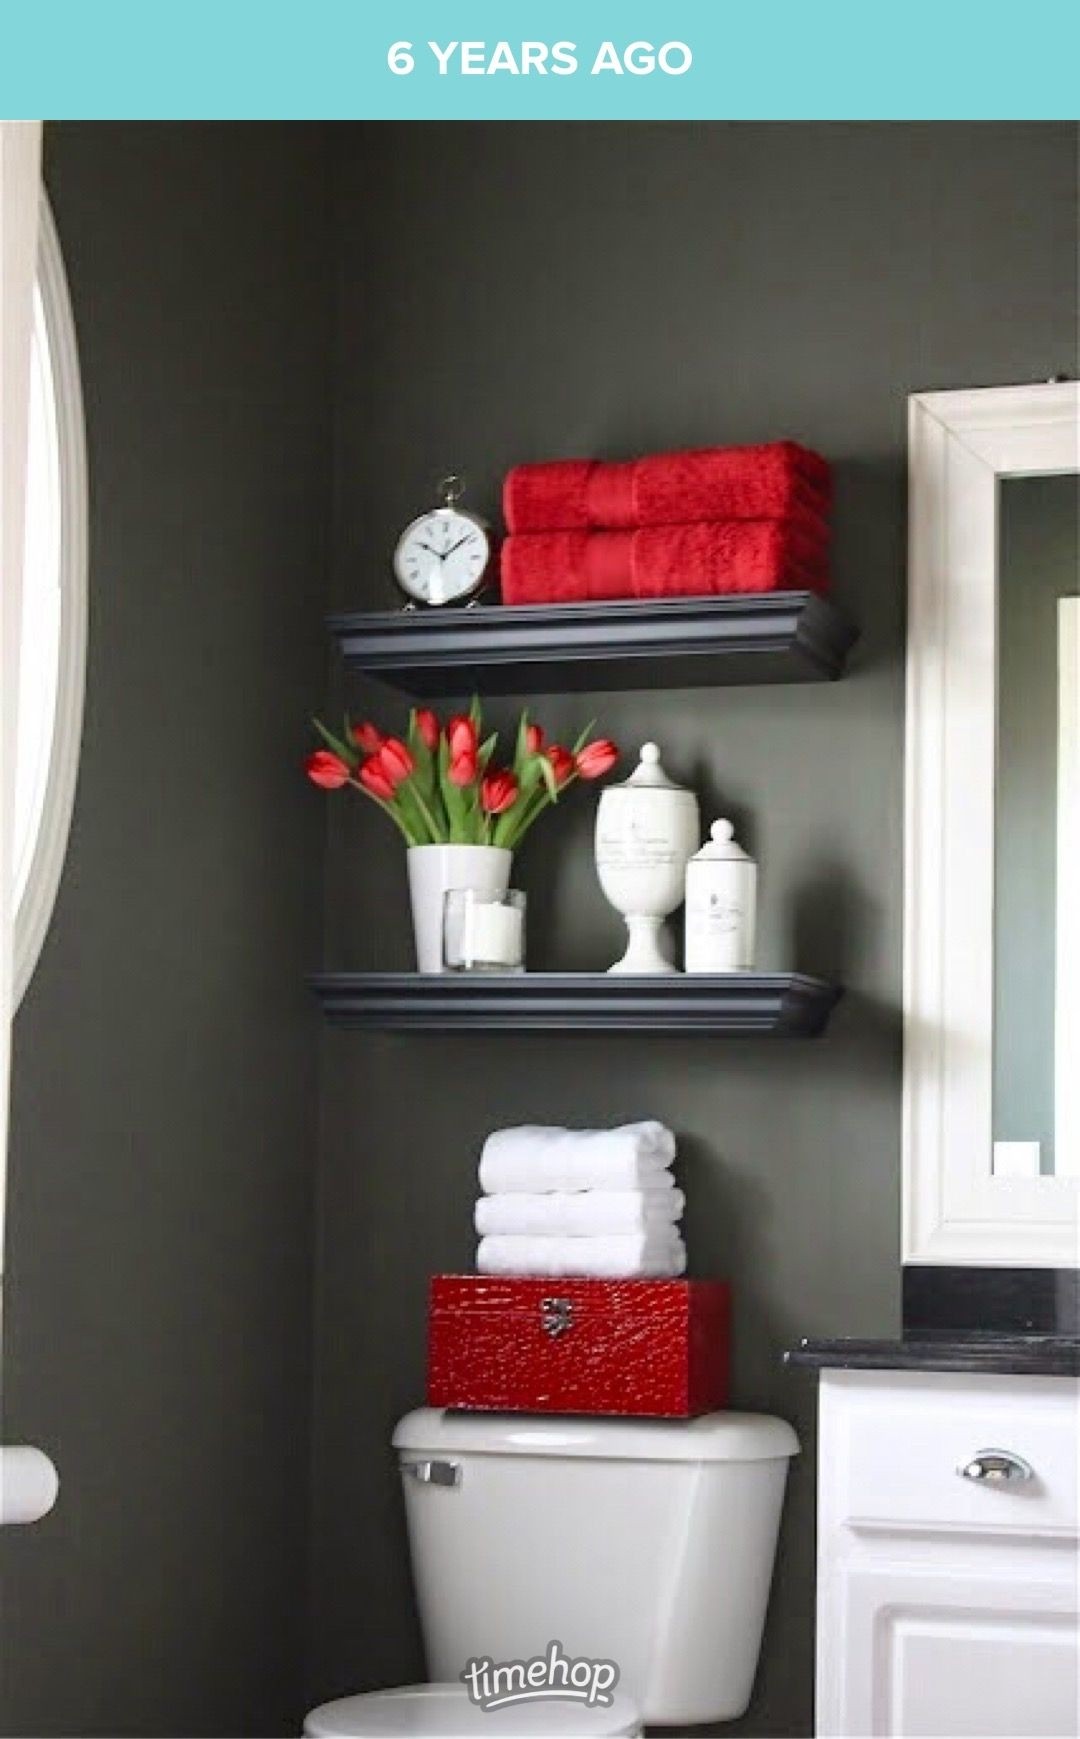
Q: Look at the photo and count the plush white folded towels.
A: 3